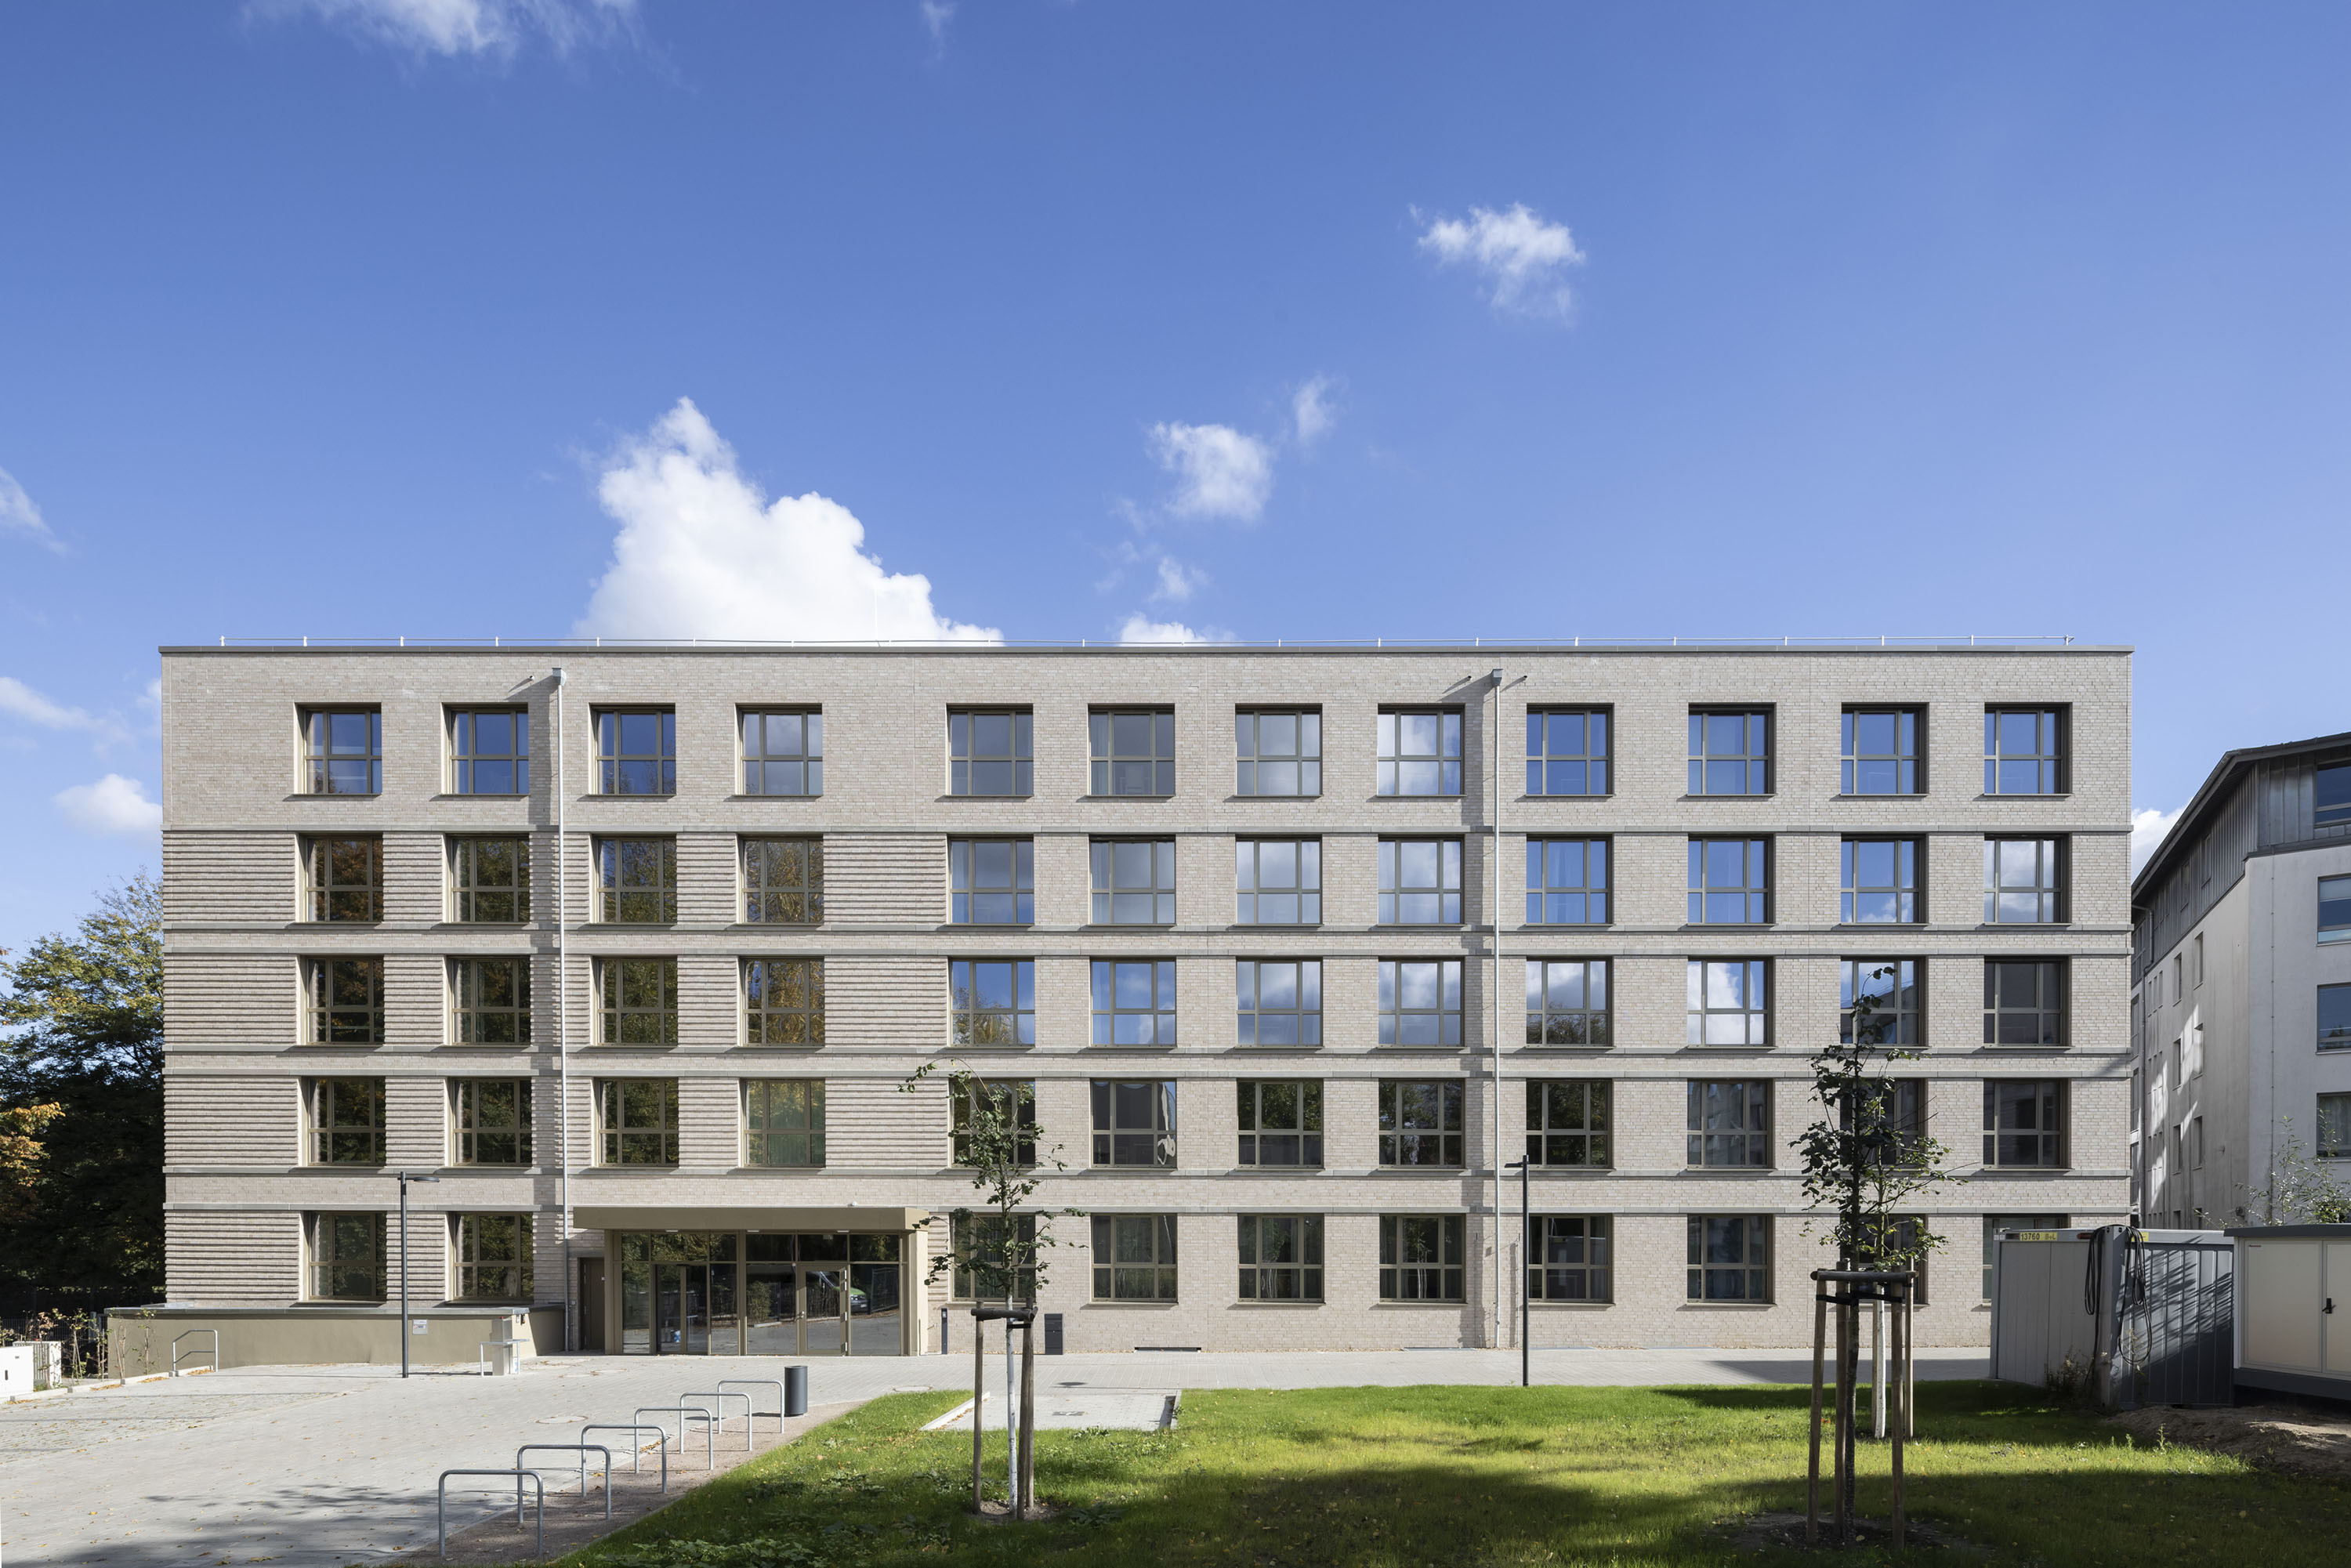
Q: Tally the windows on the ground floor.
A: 10